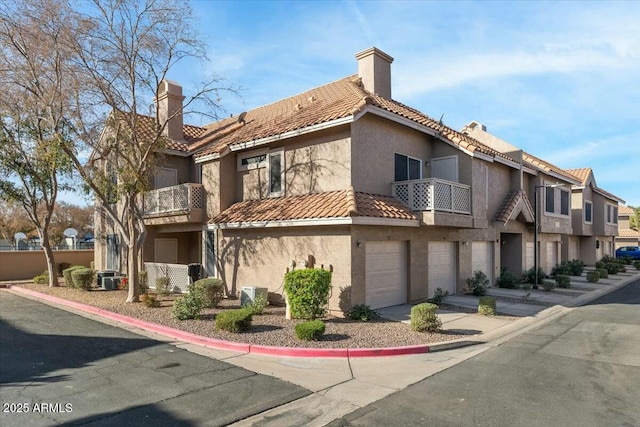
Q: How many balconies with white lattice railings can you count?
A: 2